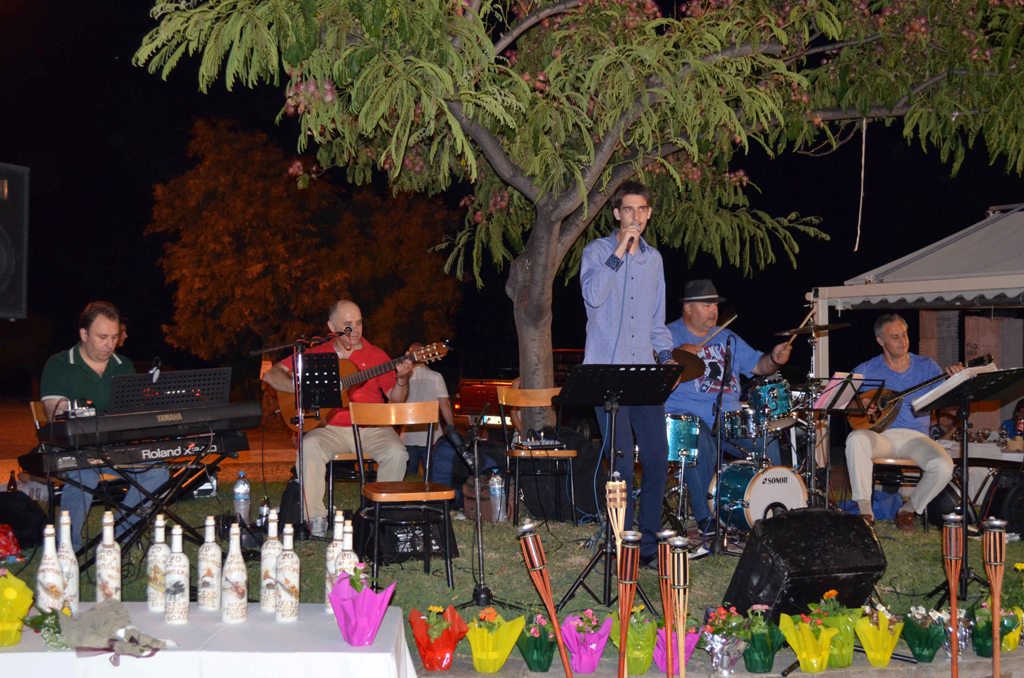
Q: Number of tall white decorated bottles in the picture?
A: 11